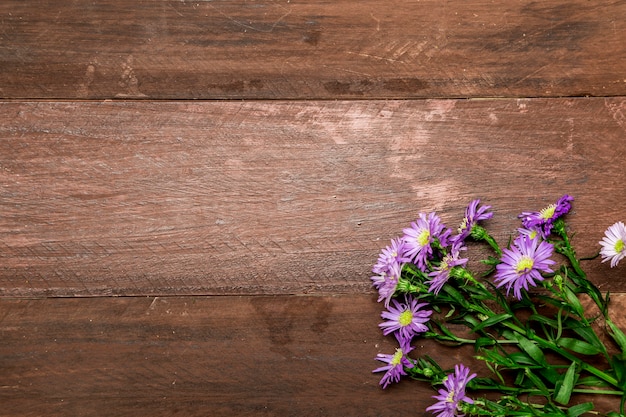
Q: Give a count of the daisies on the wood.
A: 12